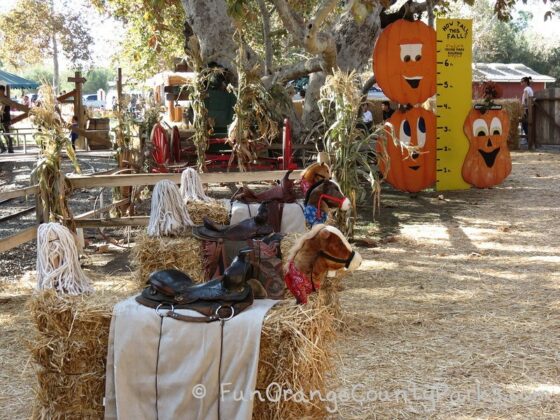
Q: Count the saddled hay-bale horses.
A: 3